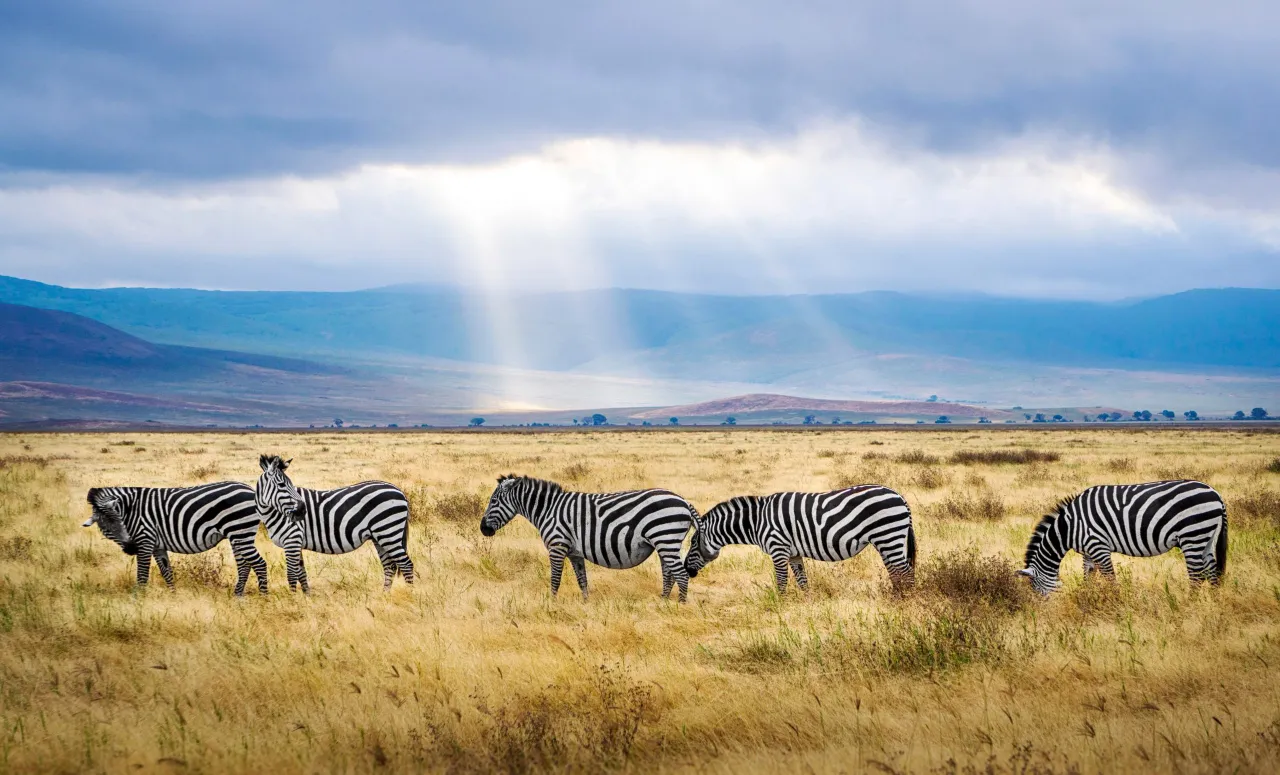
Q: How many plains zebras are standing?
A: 5